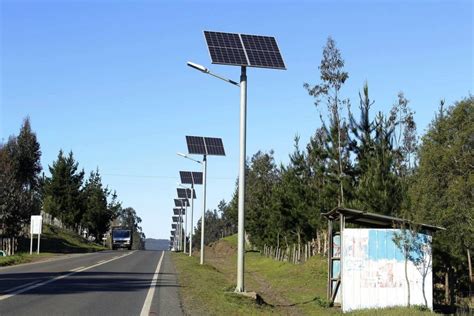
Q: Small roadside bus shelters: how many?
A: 1